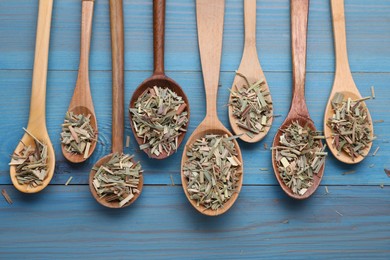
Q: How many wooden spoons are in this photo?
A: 8